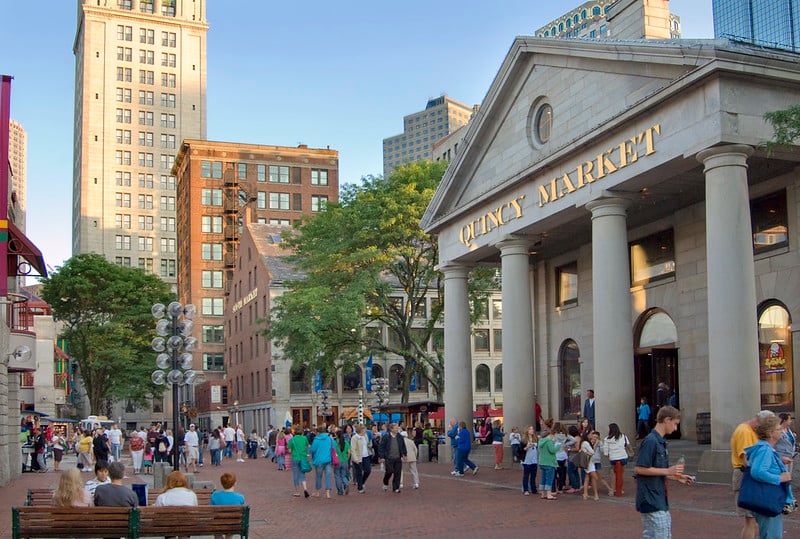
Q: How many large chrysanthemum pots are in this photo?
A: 0